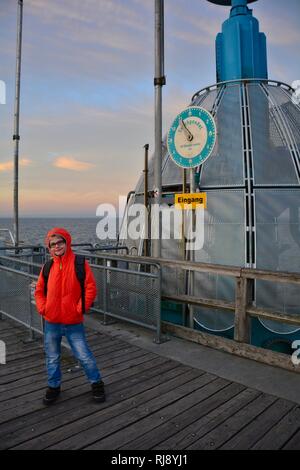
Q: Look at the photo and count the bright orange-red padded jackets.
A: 1